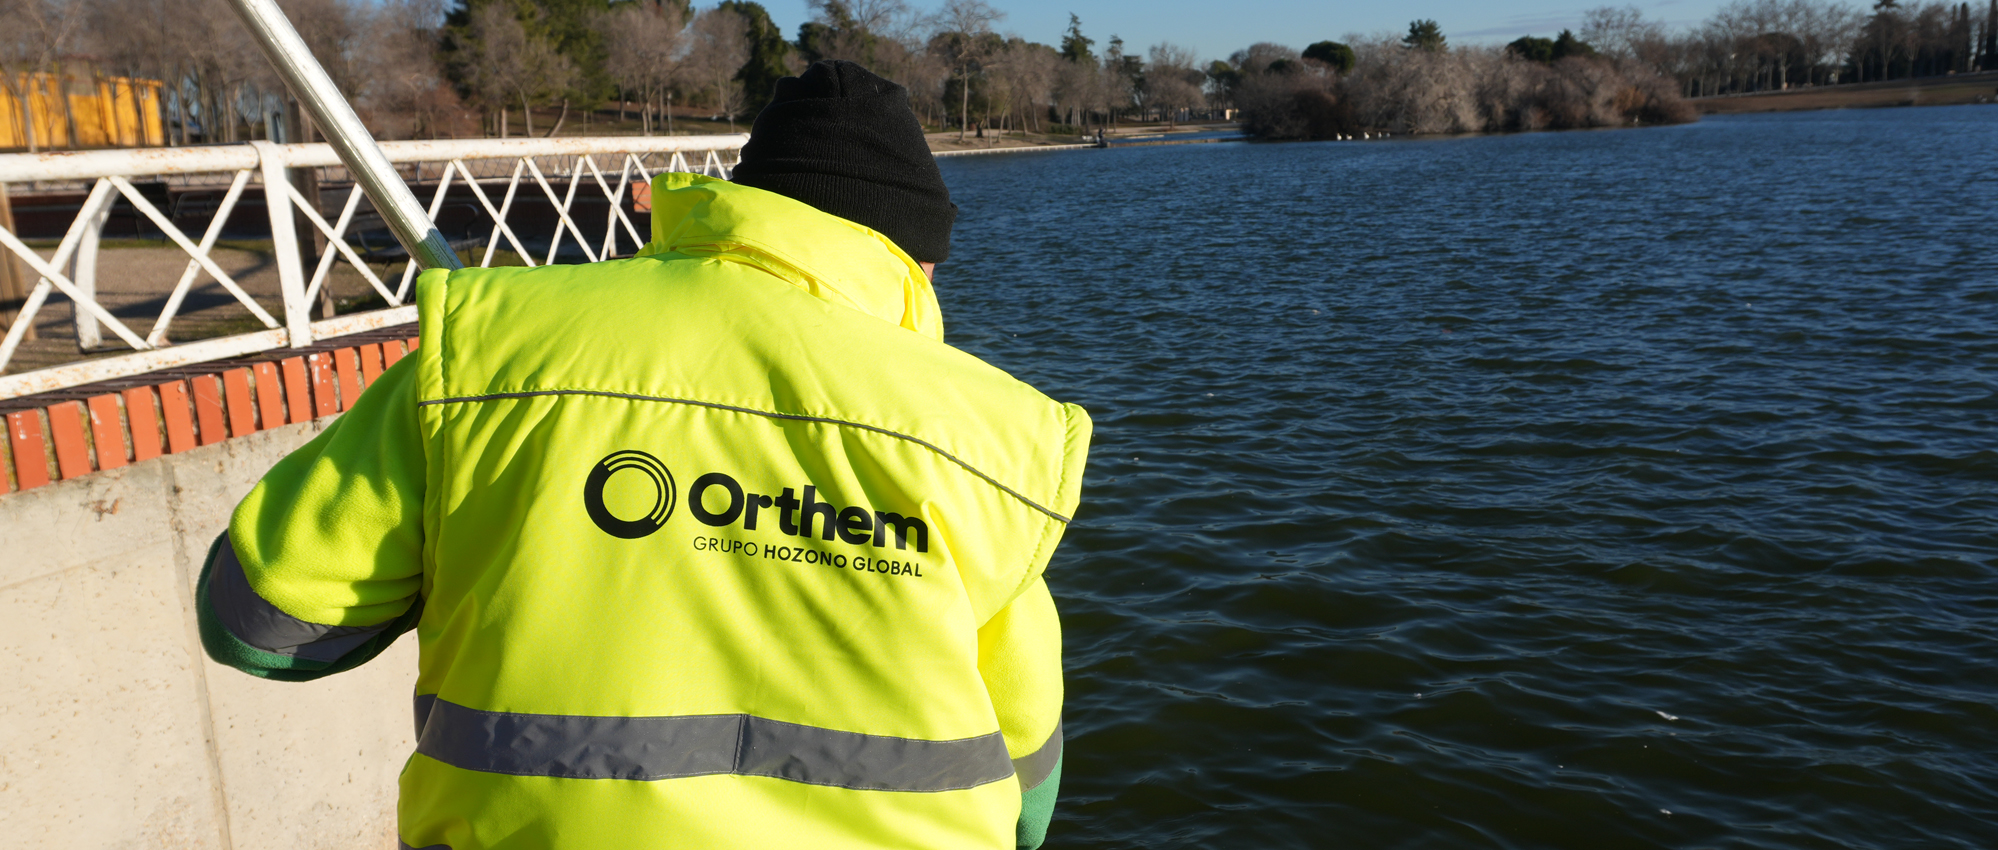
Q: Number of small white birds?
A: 5